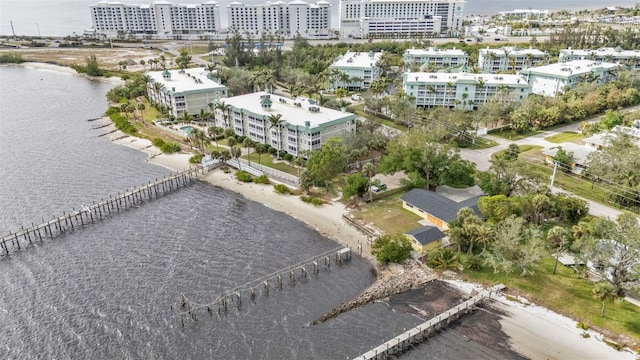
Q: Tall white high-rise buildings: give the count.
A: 3